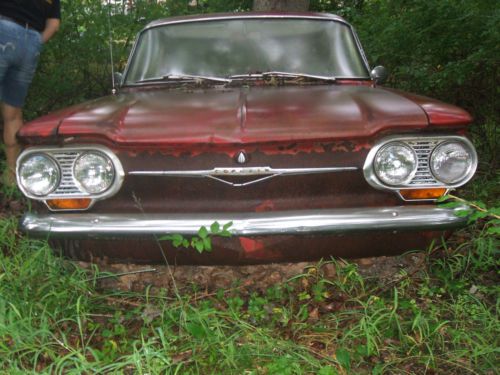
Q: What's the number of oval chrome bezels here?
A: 2